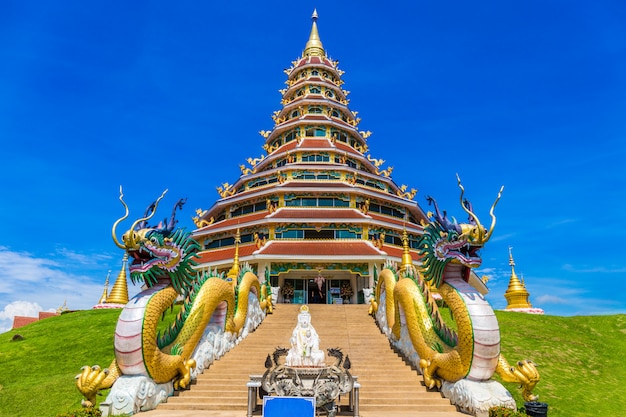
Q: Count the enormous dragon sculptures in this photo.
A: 2